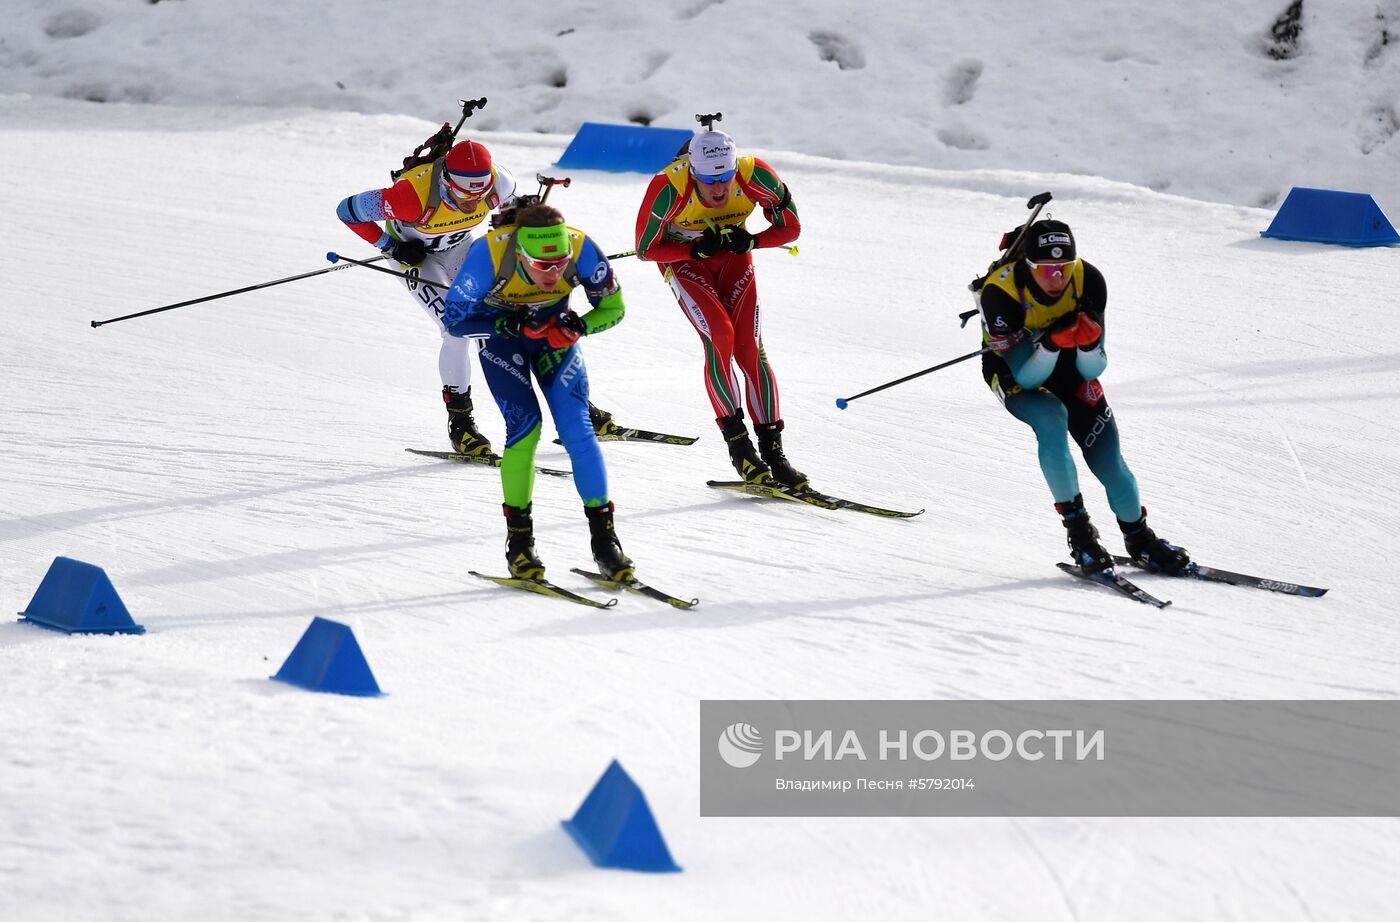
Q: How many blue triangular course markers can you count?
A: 5